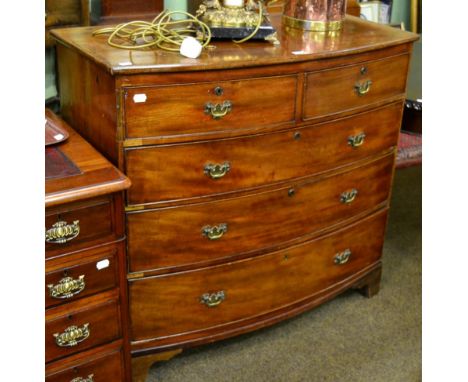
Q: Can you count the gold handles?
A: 12